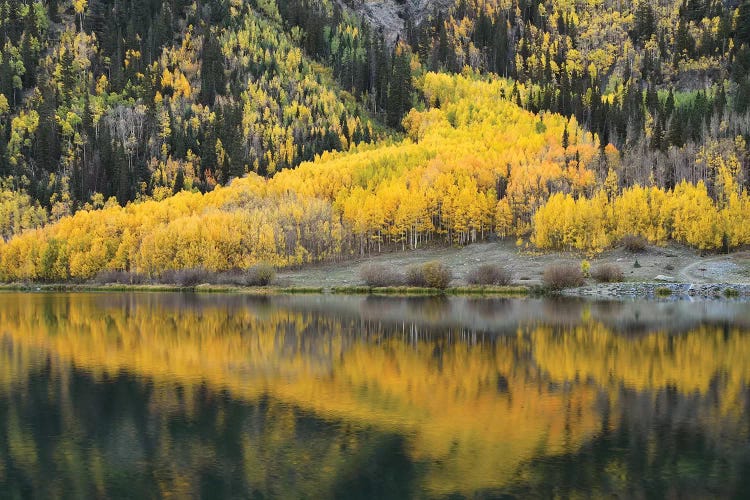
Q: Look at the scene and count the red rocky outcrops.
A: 0